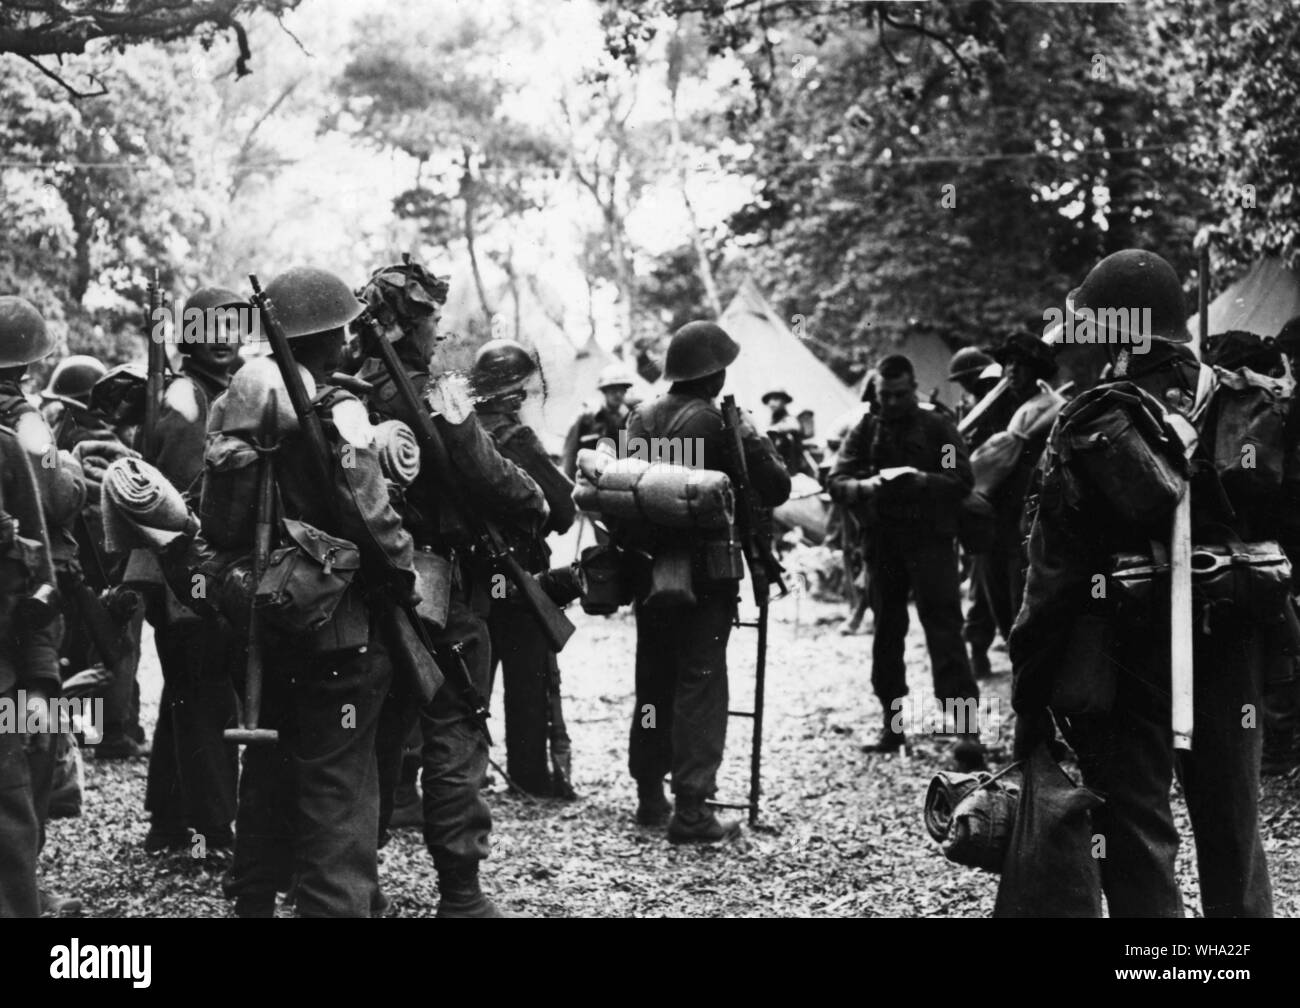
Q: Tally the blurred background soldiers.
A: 2